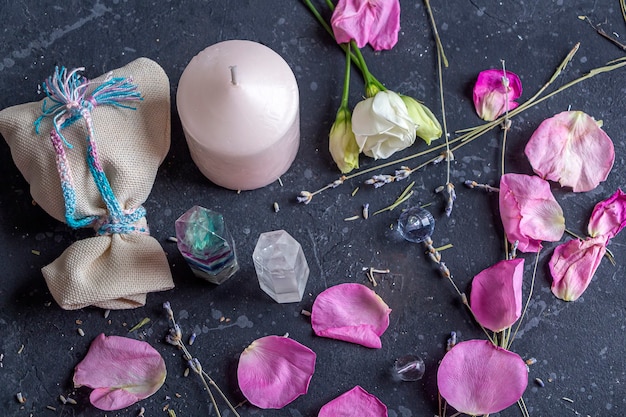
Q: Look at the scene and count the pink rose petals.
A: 11